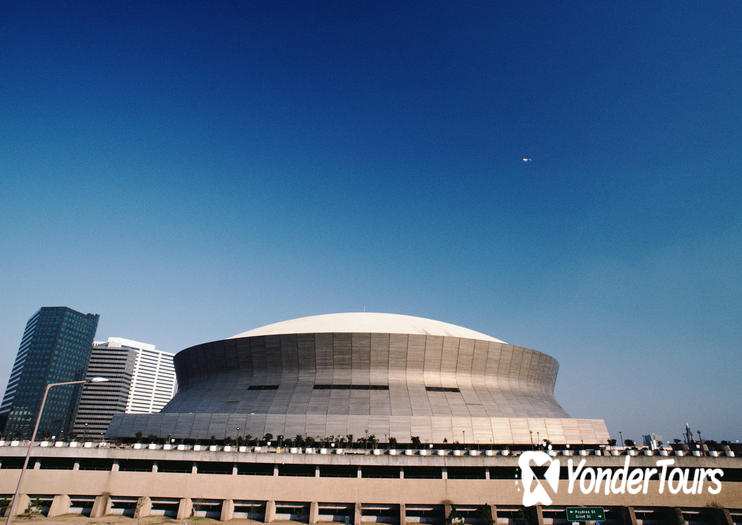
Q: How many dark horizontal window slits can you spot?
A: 3